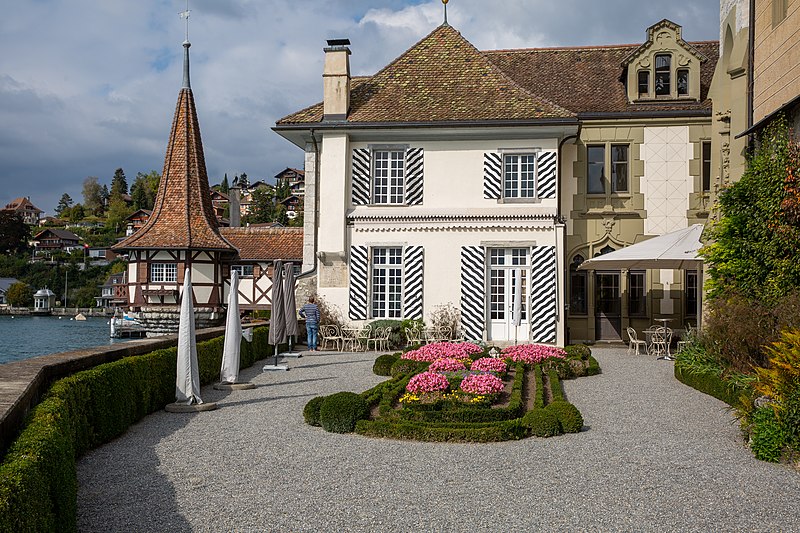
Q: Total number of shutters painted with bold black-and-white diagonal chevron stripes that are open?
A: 8